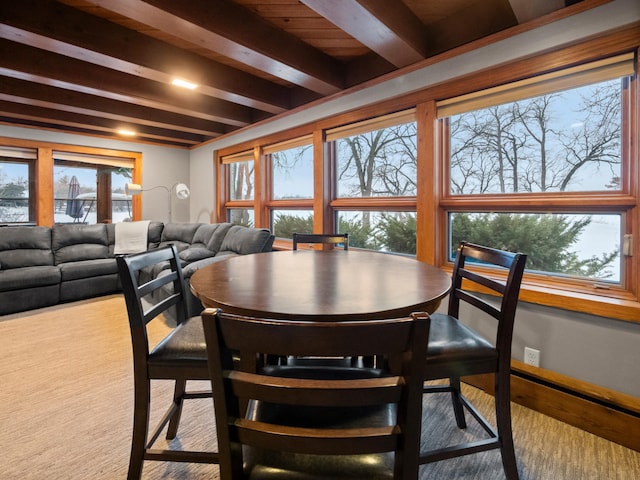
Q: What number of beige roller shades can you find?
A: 6